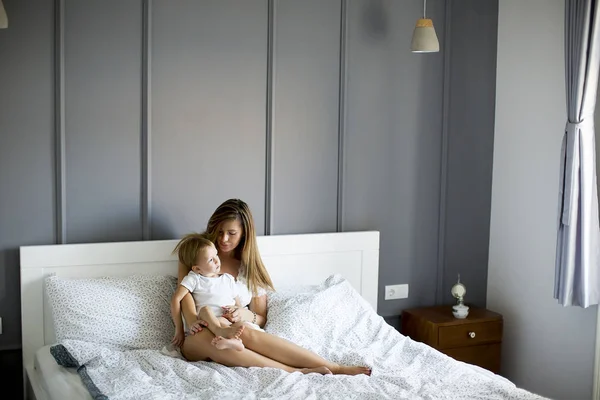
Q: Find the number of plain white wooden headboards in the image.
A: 1